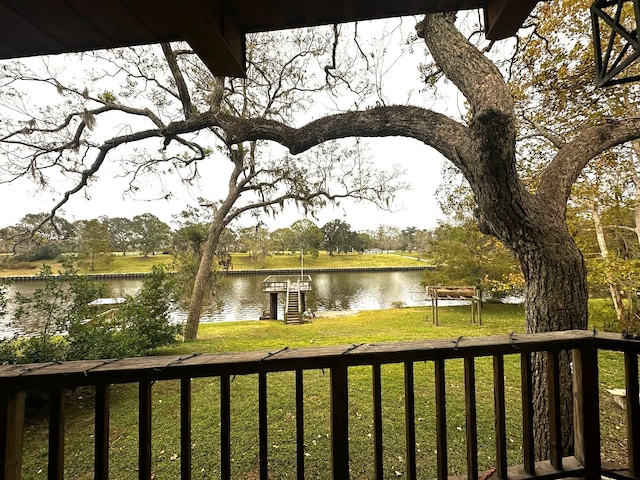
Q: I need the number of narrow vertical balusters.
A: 15